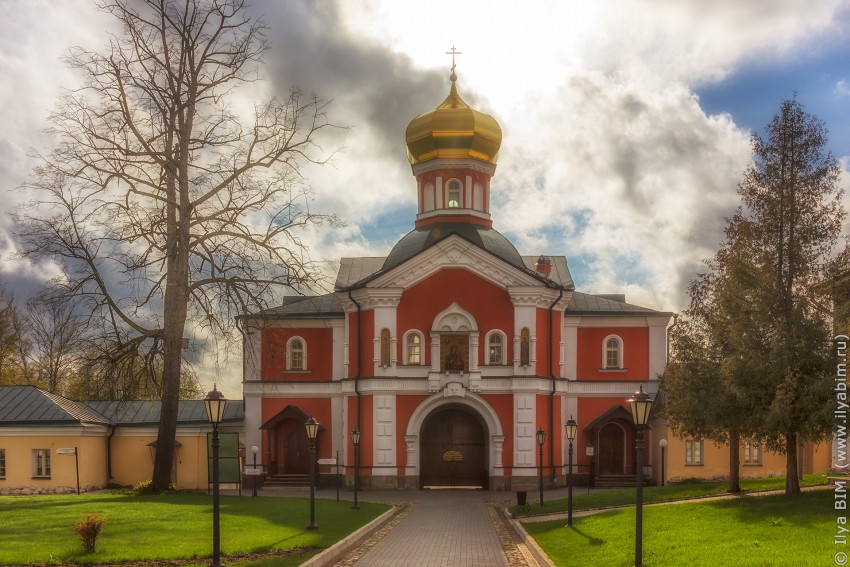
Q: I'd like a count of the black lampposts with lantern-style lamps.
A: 6